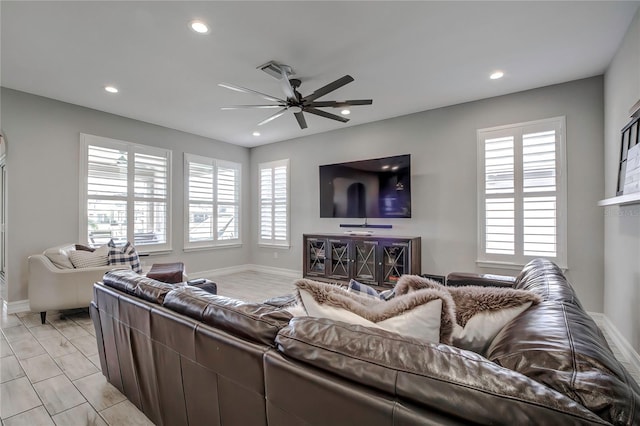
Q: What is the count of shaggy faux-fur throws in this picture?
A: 2